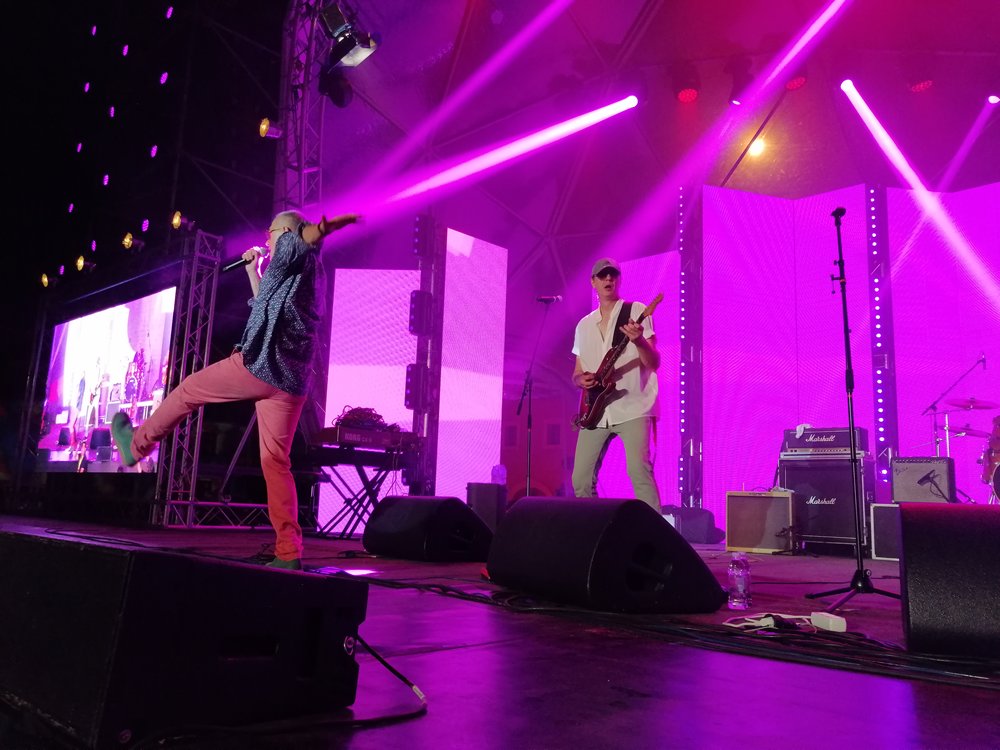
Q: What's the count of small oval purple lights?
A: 13